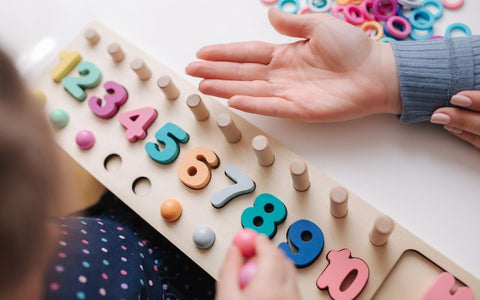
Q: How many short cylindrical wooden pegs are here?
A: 10